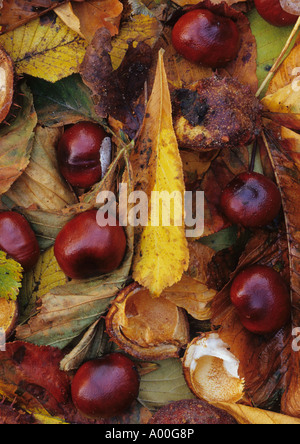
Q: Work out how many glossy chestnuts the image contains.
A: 8